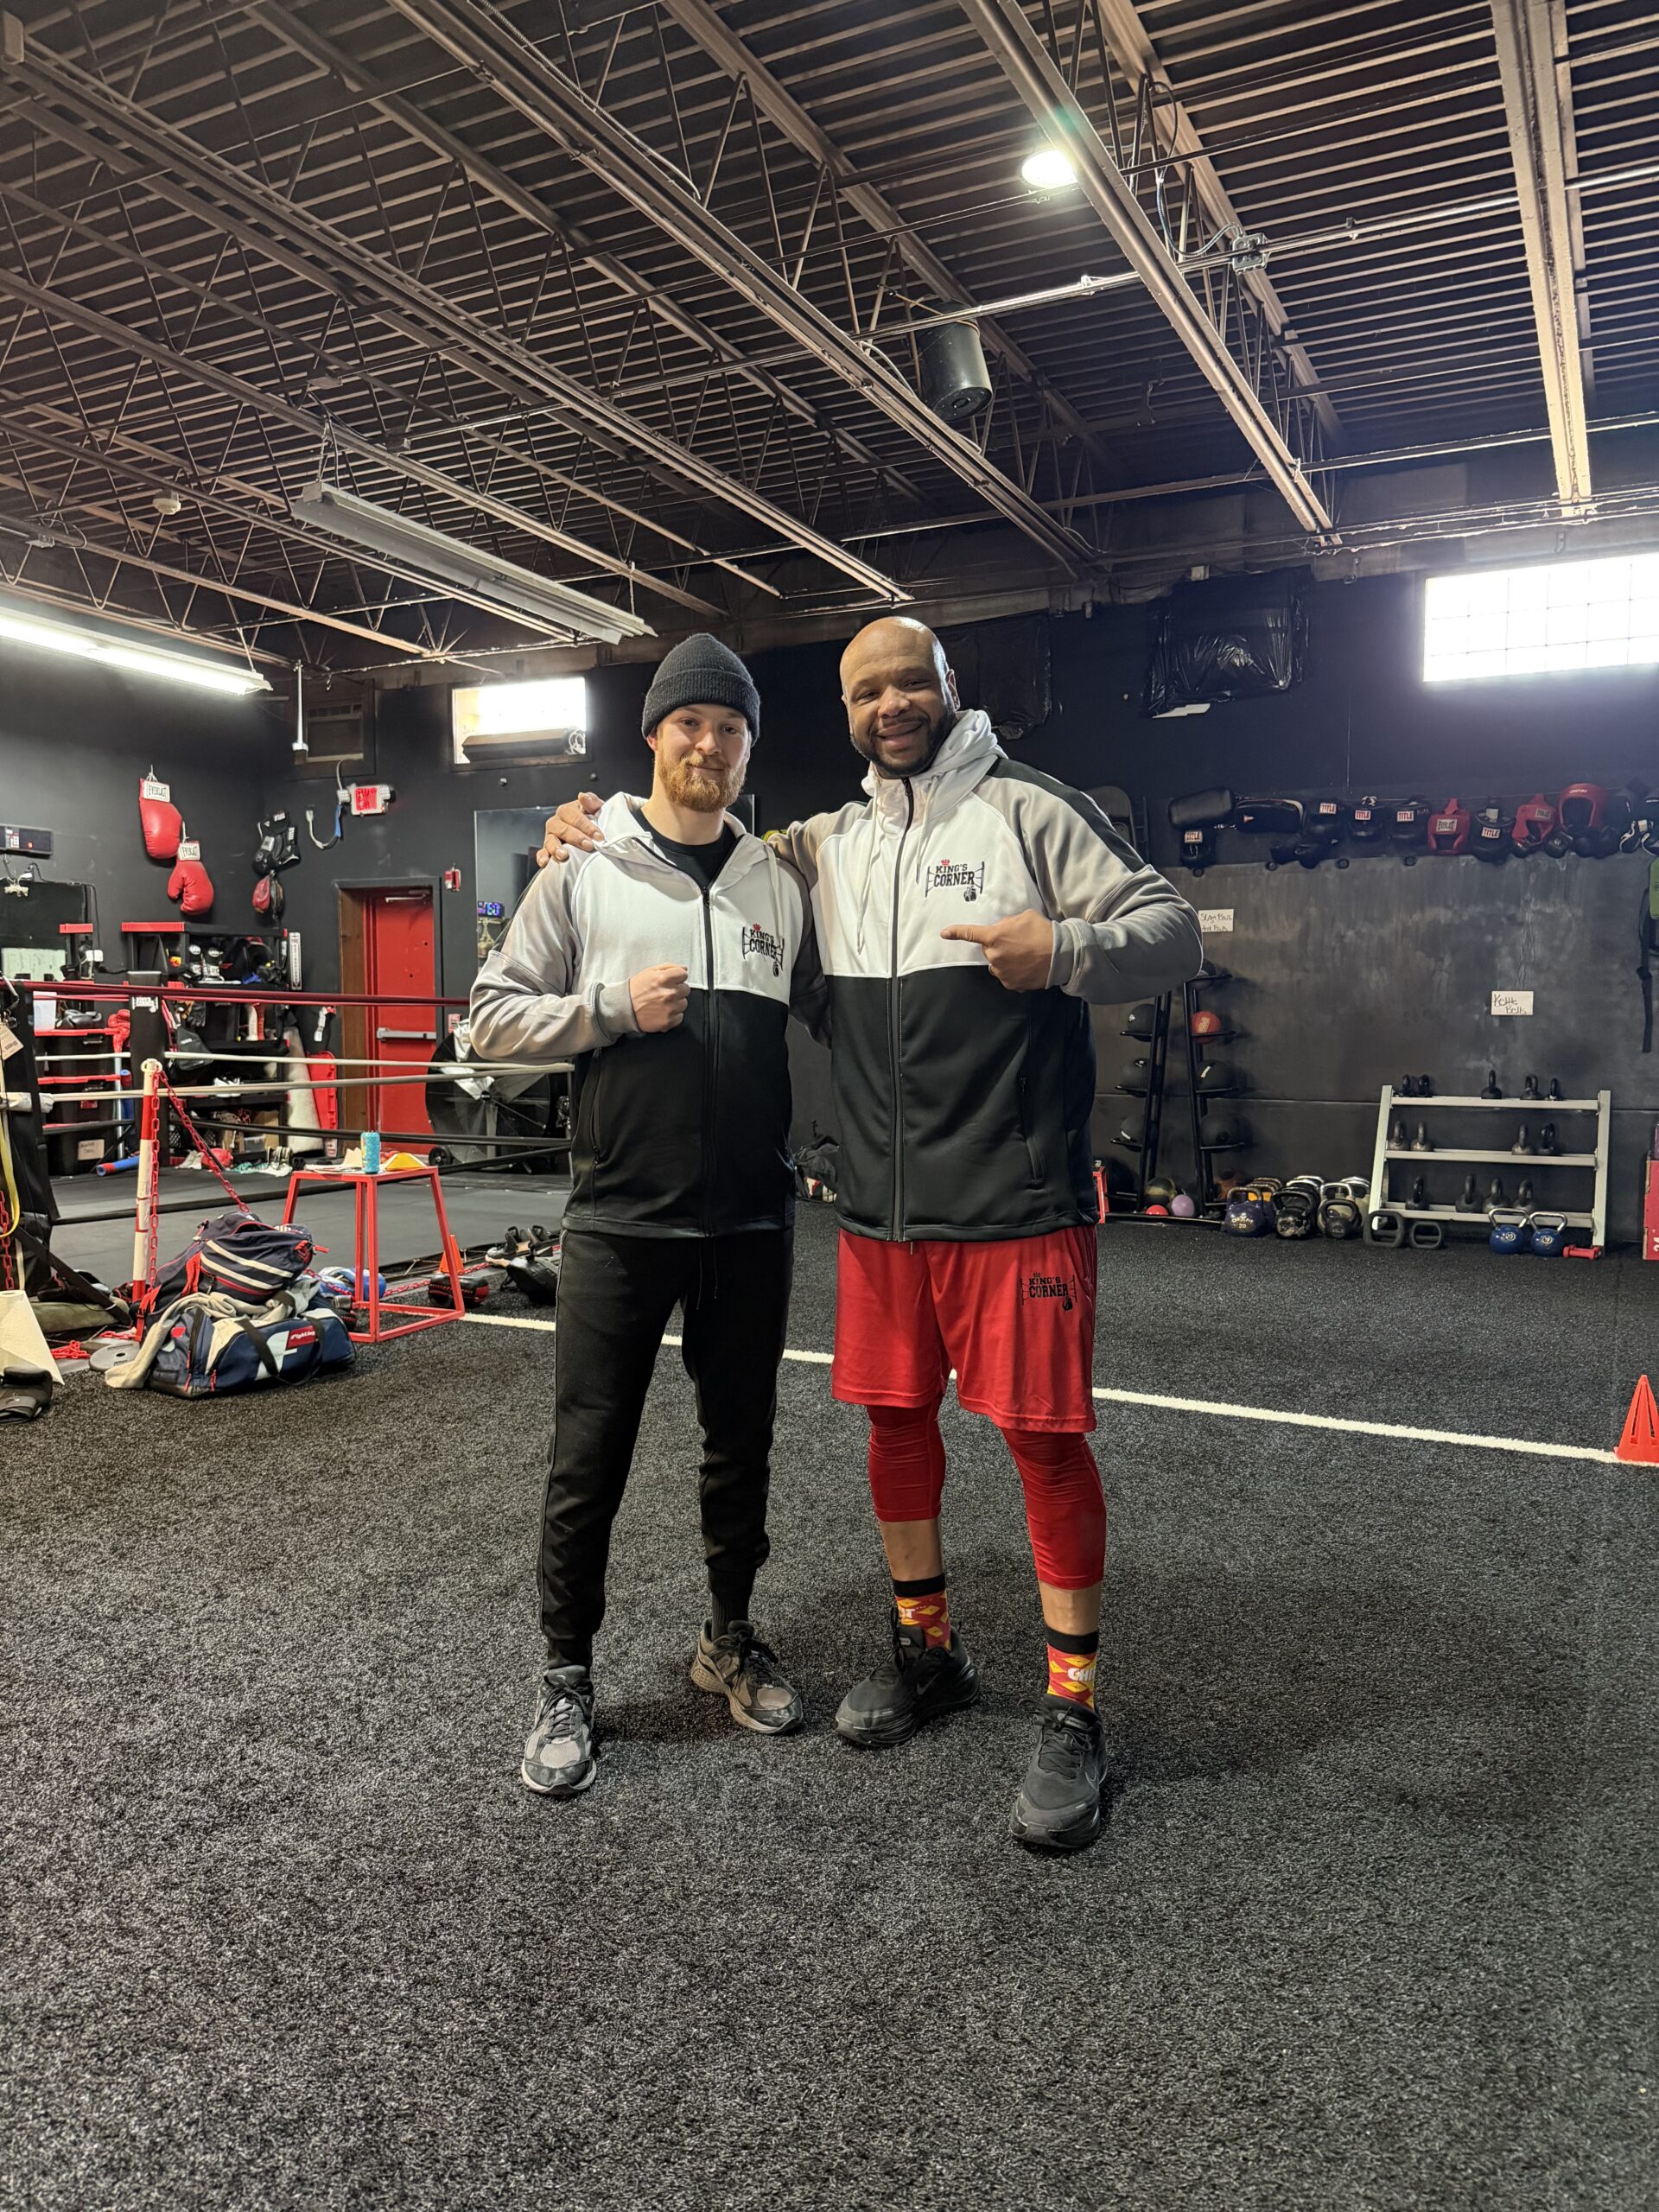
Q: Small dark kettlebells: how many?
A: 13